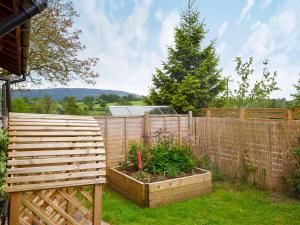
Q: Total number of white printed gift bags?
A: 0